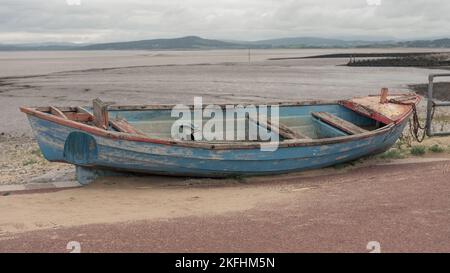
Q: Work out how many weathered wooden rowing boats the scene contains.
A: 1